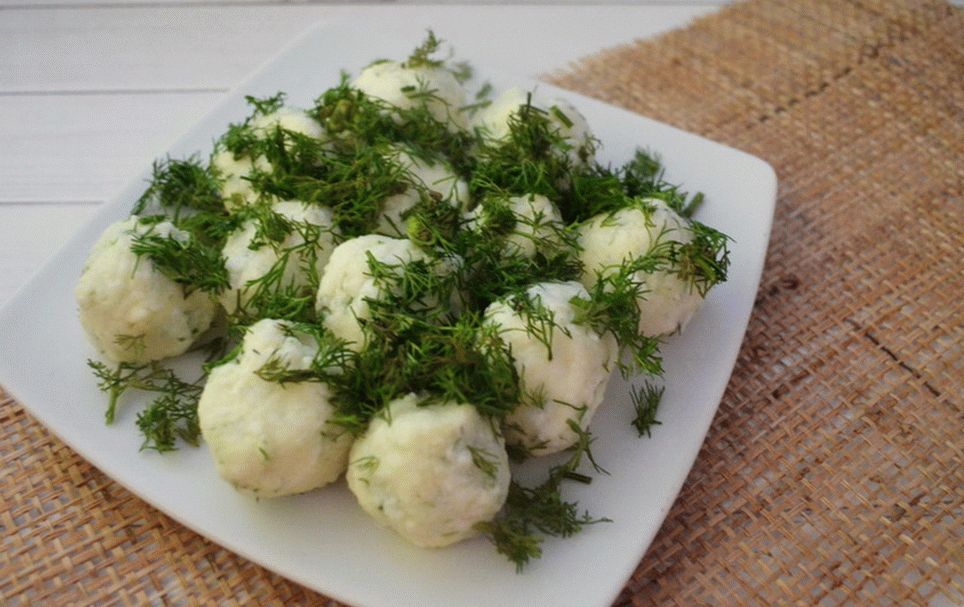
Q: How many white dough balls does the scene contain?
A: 12